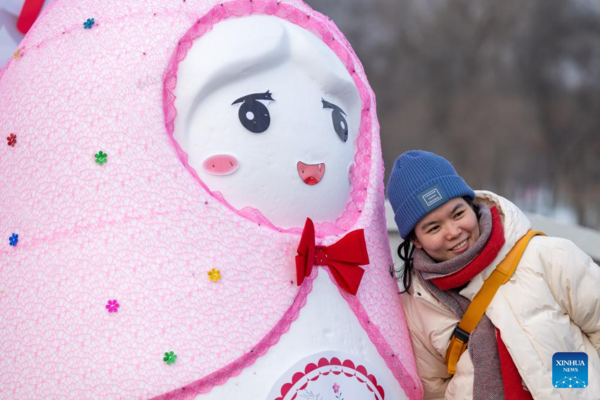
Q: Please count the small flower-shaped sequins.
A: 8